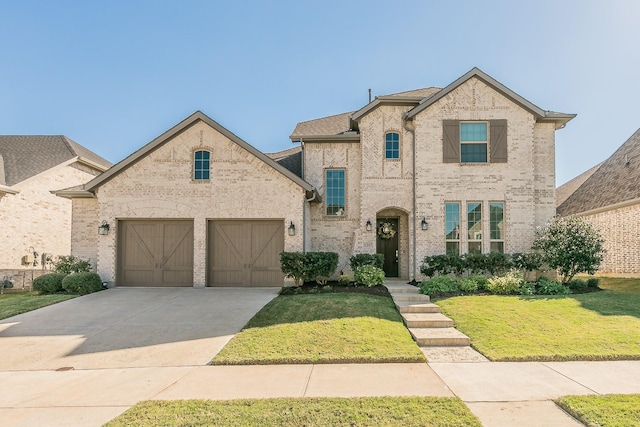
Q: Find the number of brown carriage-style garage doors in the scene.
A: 2